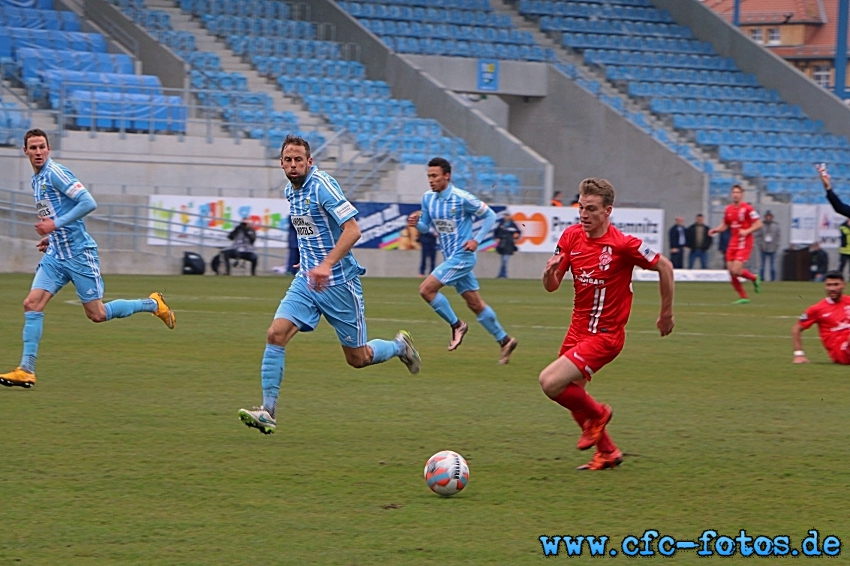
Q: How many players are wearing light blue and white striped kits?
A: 3